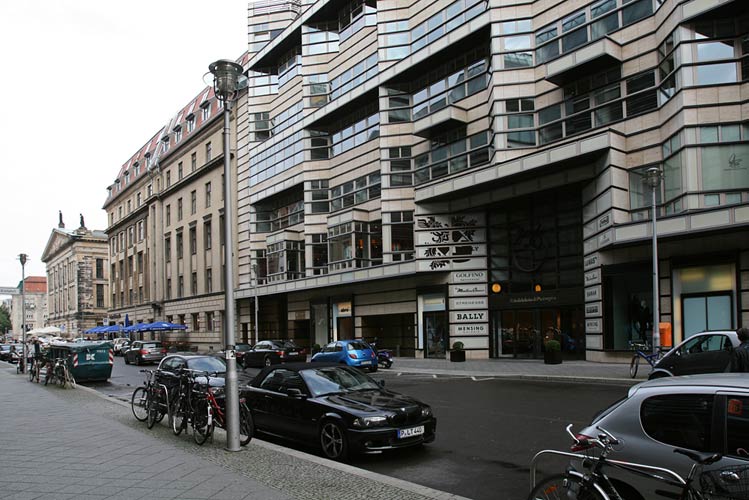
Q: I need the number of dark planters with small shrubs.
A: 2